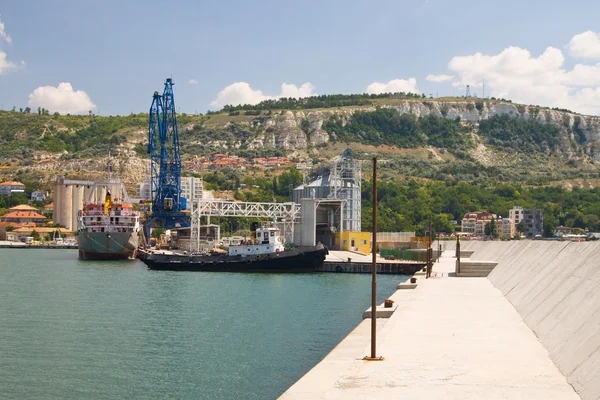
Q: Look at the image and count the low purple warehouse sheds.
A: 0